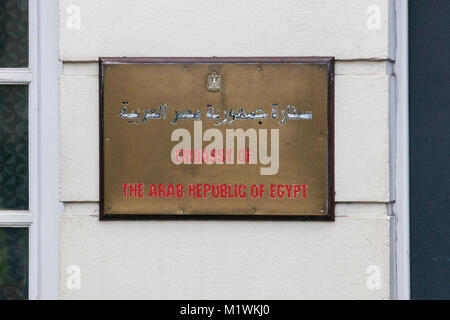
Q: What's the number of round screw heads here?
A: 10